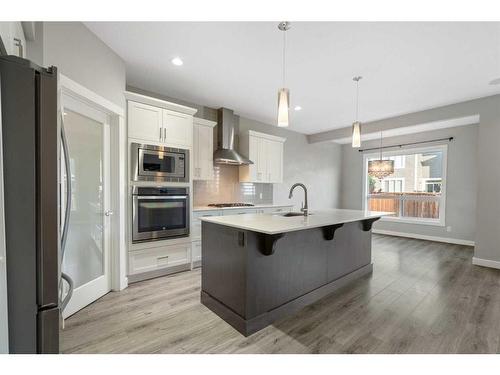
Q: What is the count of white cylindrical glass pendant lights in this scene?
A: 2